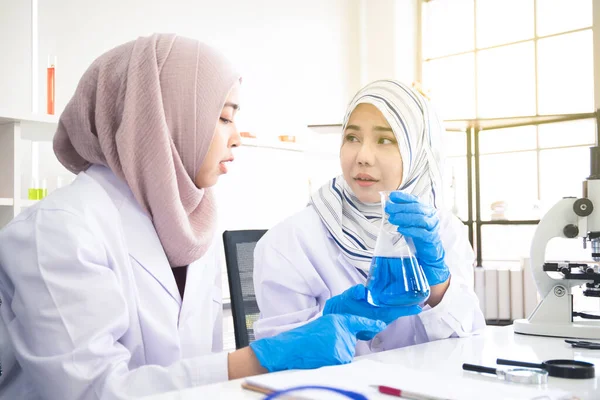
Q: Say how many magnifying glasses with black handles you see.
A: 2